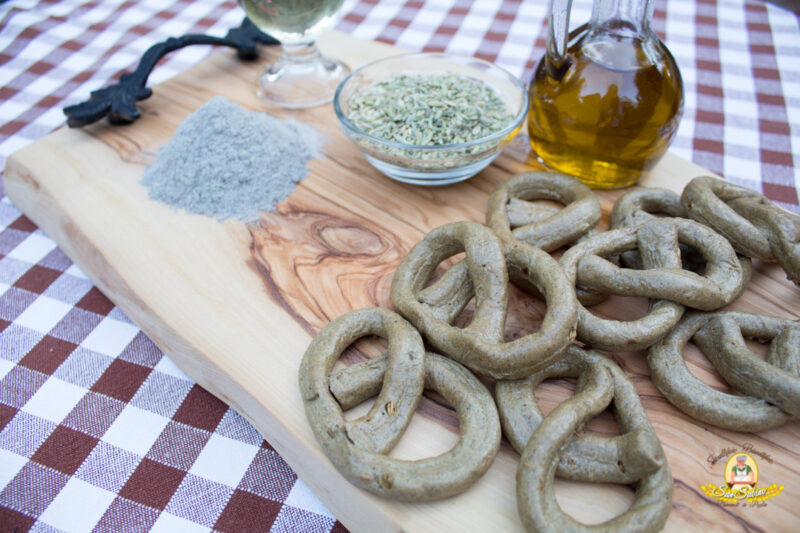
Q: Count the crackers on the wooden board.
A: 8